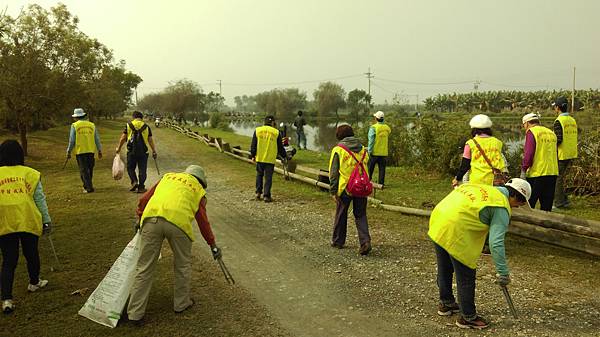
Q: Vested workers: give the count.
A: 11